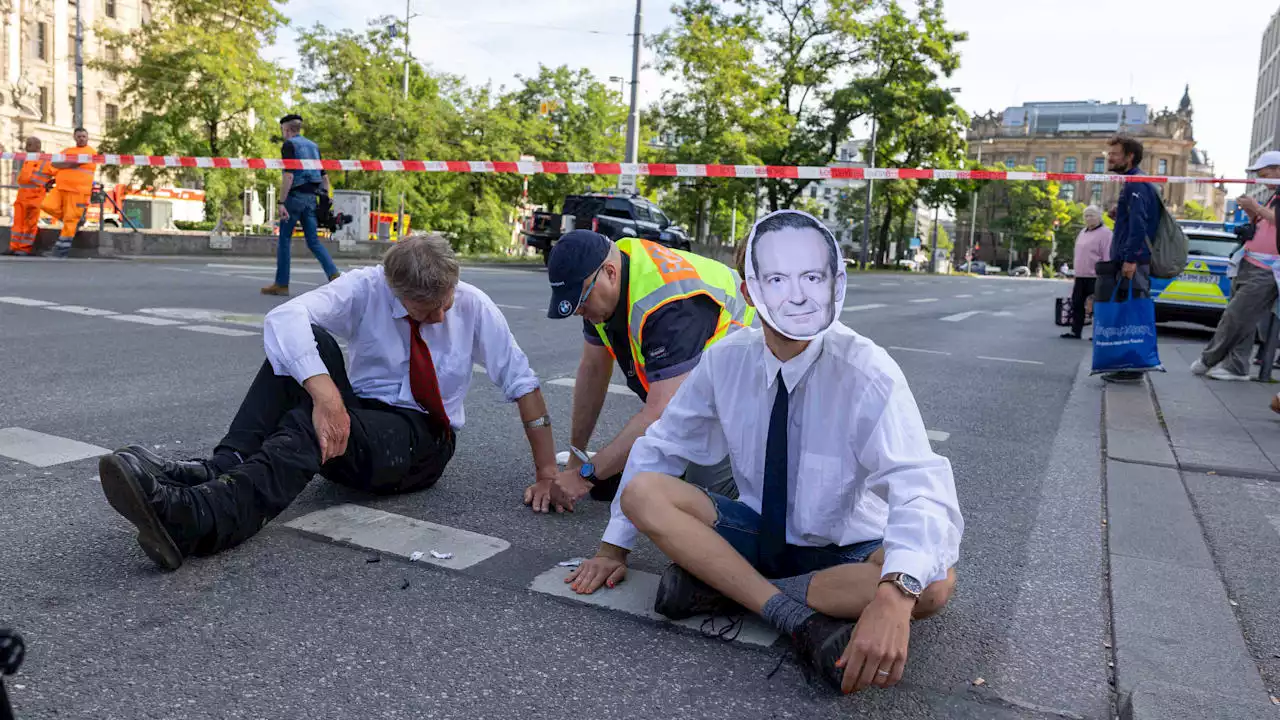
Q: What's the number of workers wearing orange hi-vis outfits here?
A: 2